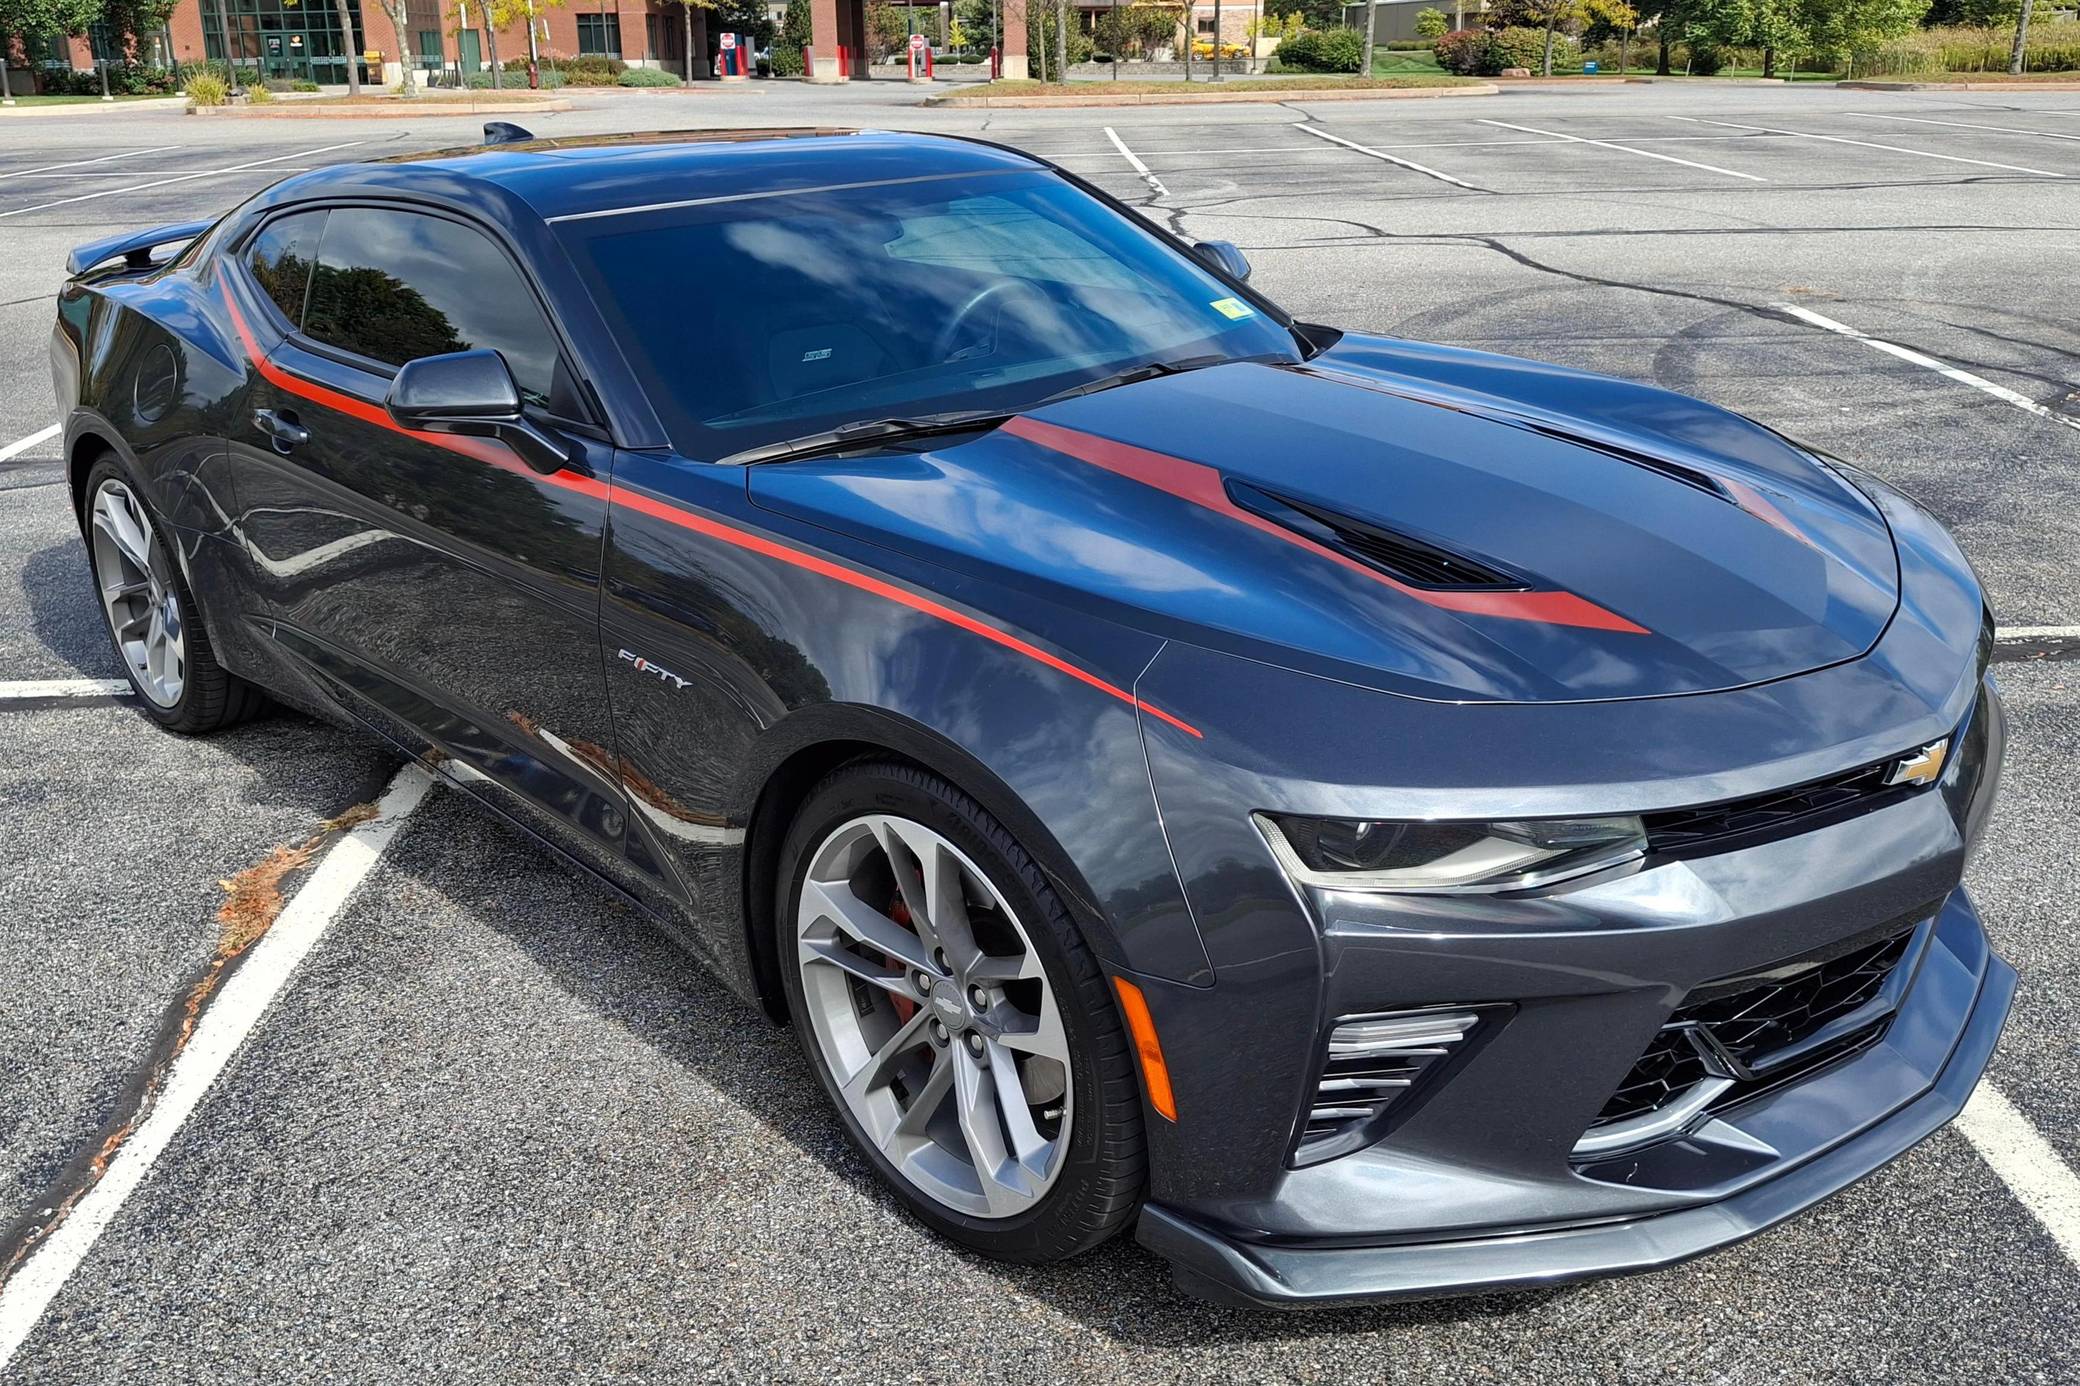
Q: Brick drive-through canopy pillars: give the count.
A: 2